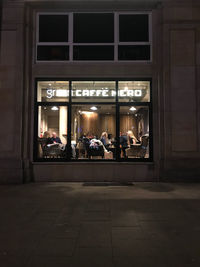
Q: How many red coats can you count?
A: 0